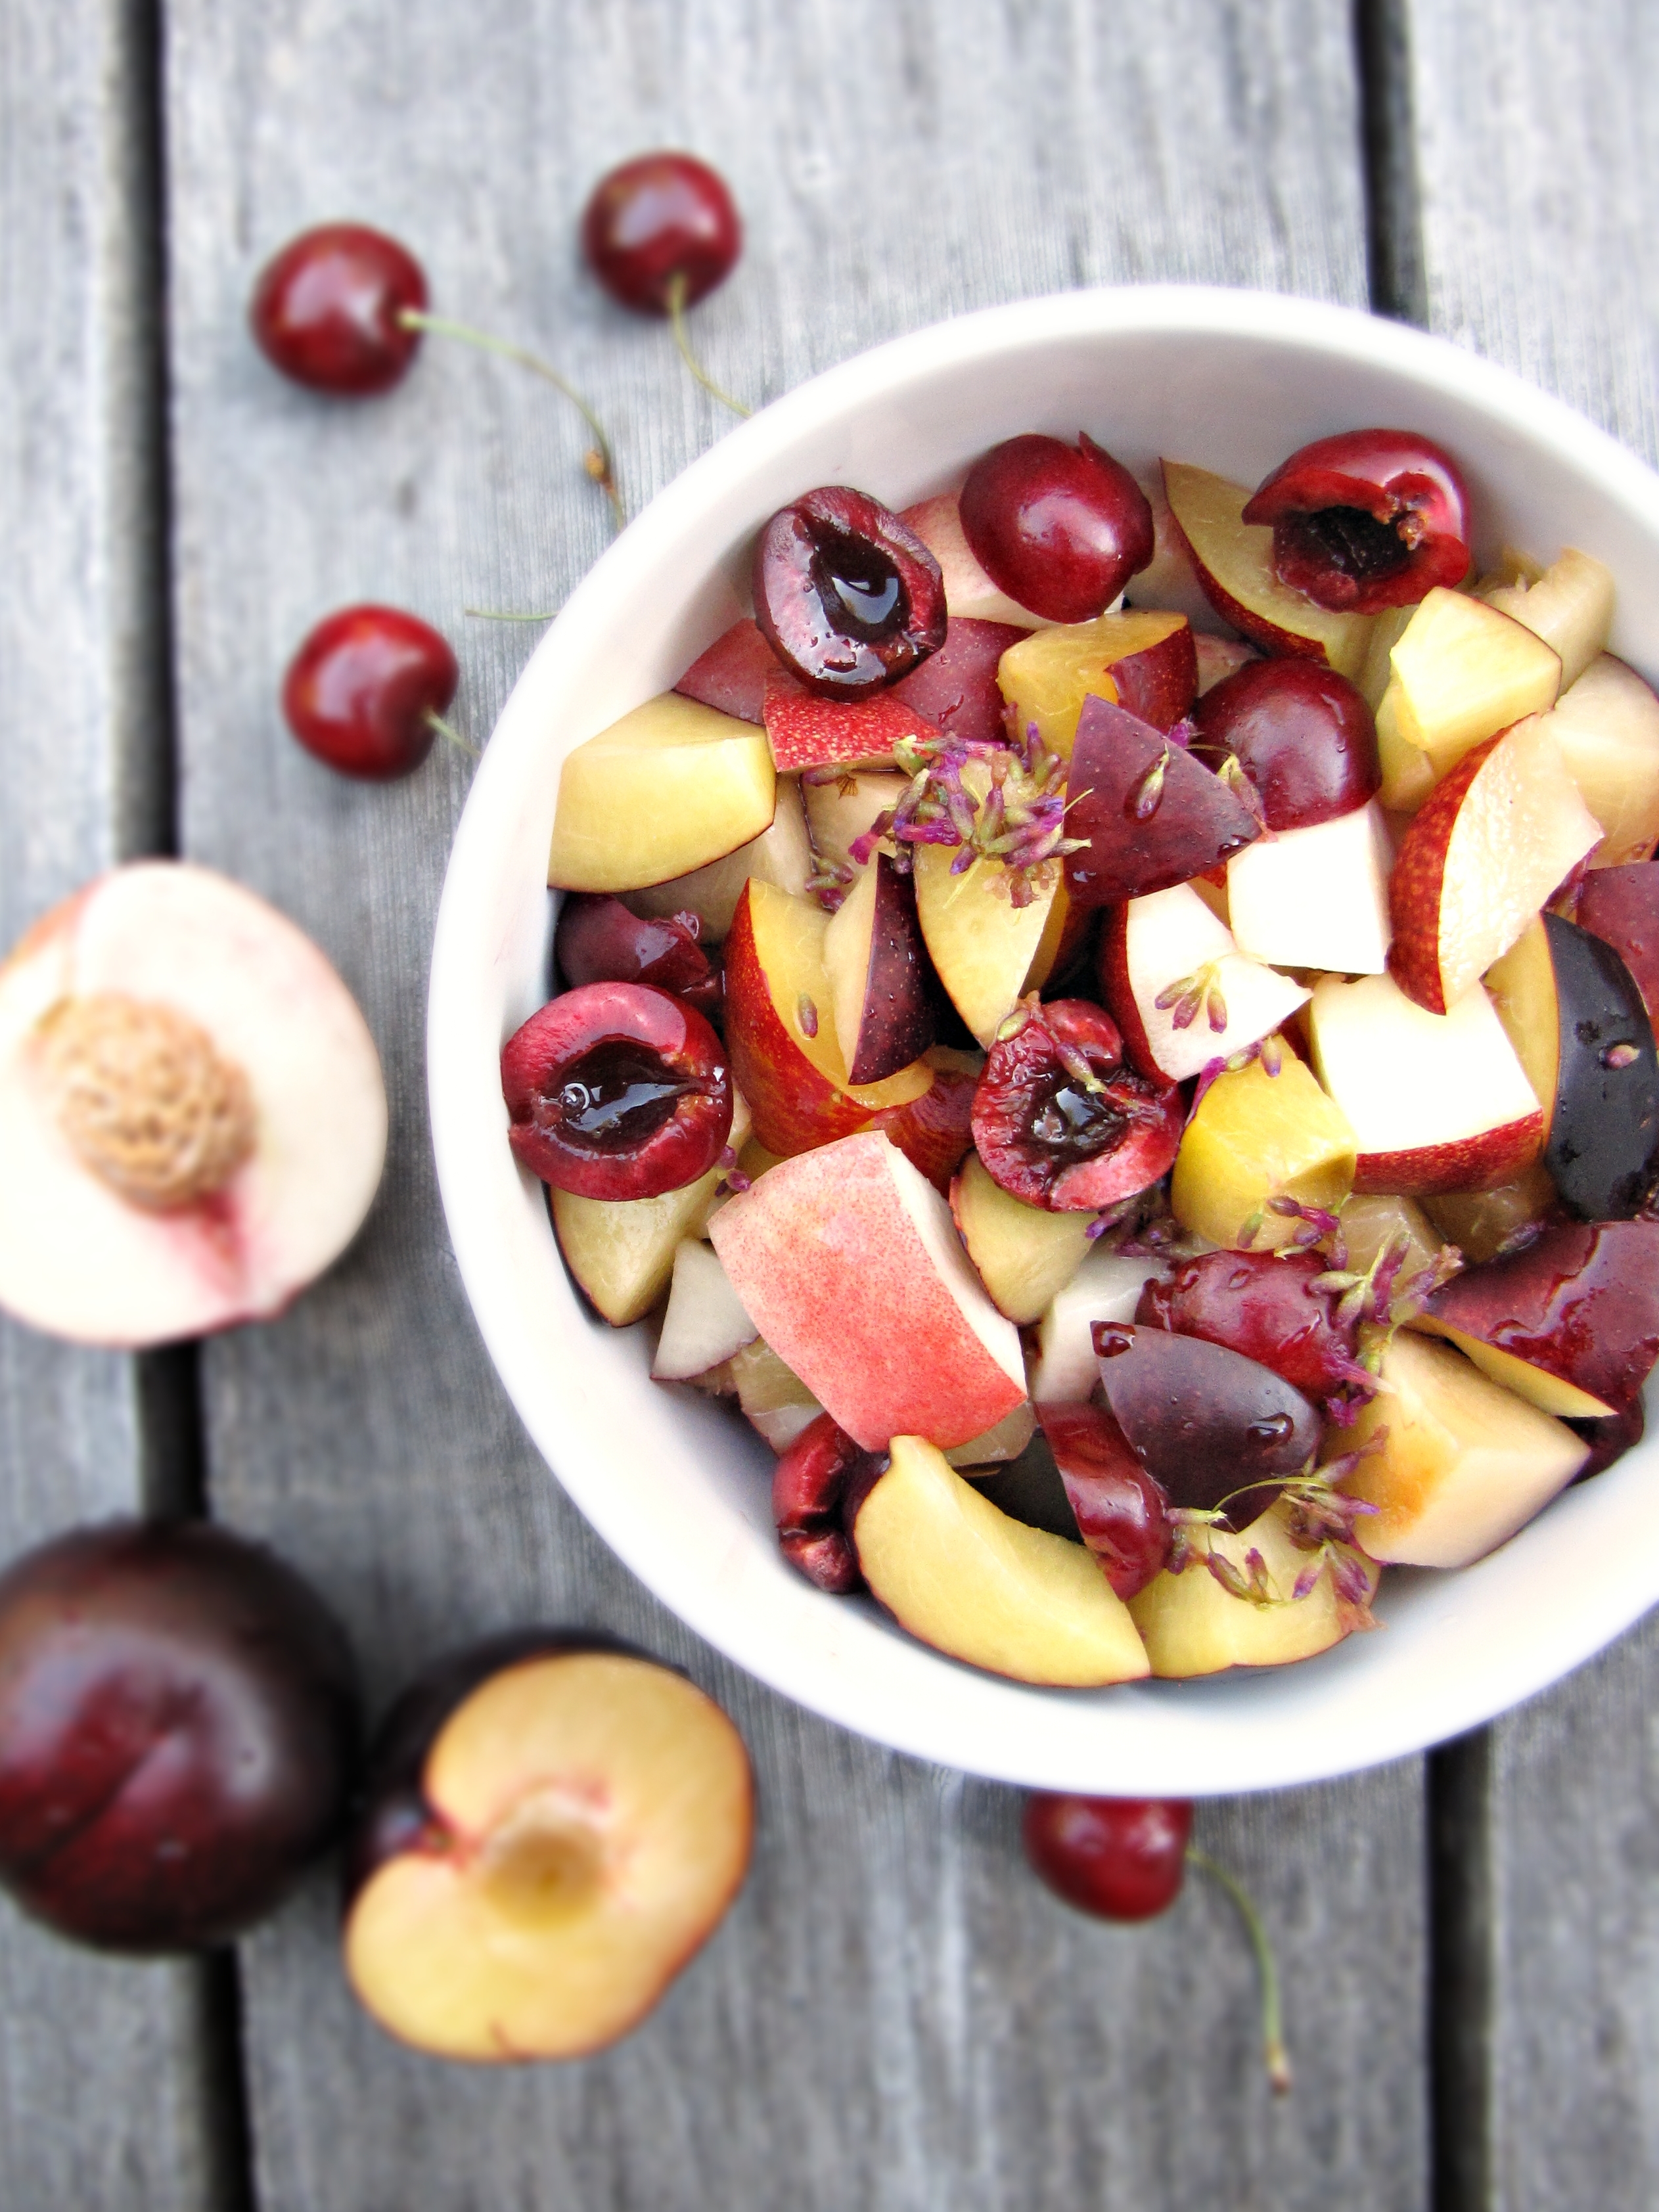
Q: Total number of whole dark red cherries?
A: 4